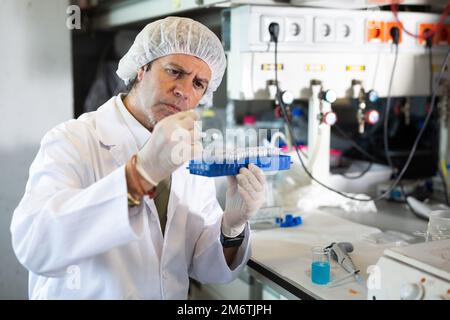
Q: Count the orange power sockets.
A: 4